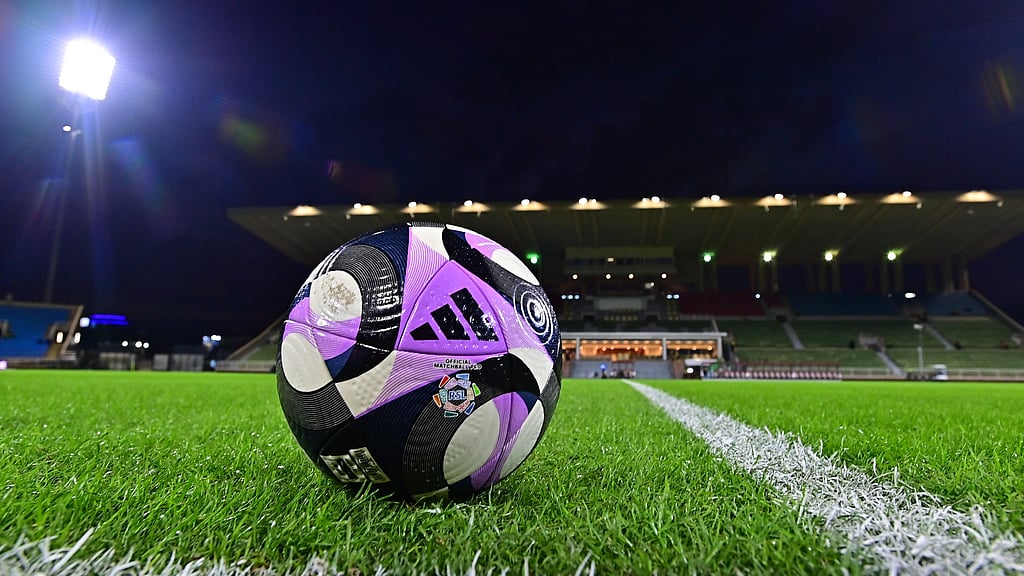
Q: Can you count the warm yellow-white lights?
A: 12